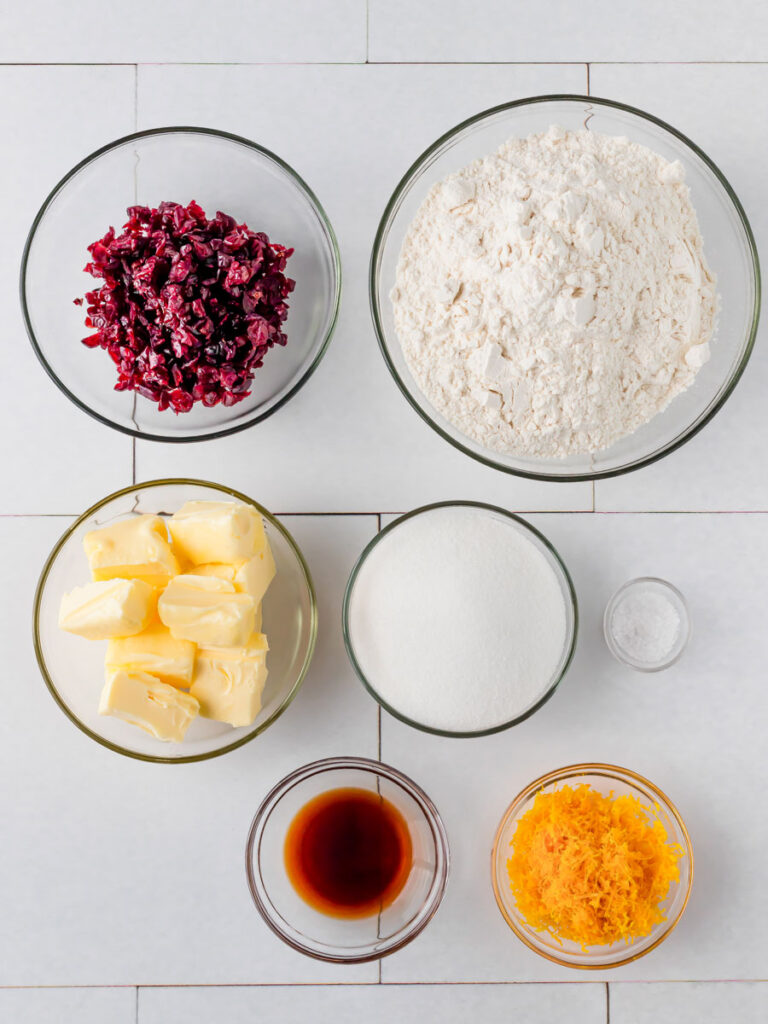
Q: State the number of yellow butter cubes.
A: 8